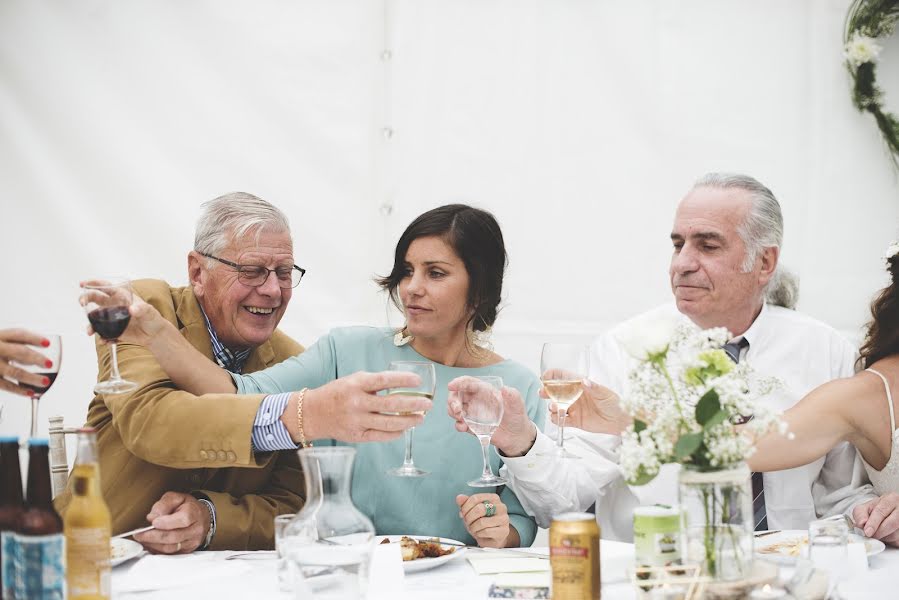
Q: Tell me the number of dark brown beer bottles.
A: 2